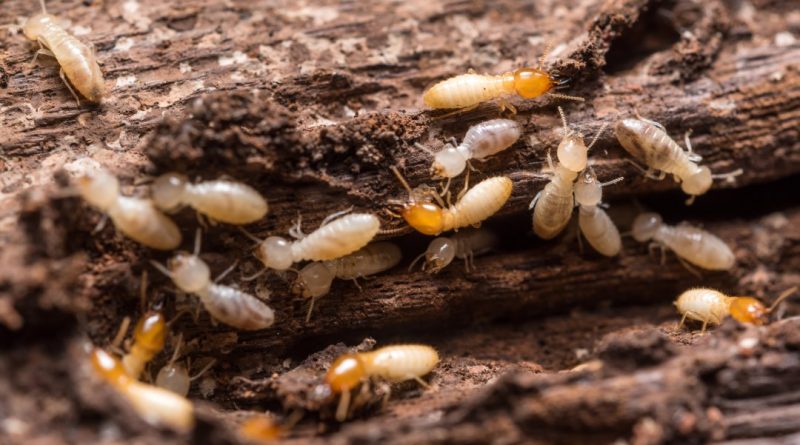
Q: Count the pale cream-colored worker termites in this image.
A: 13